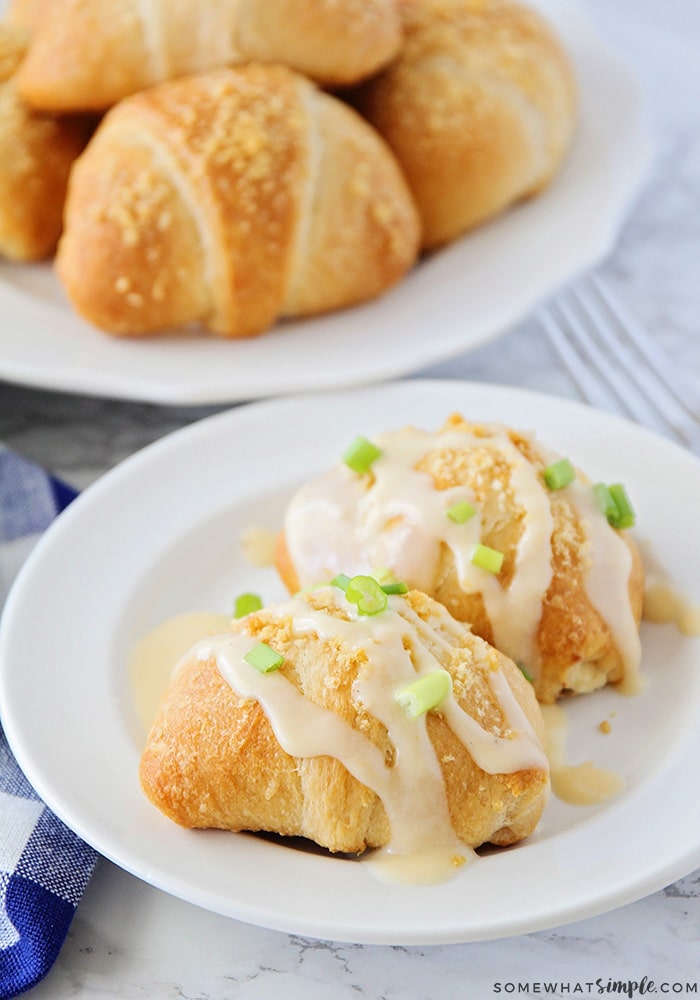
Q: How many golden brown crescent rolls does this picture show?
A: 6